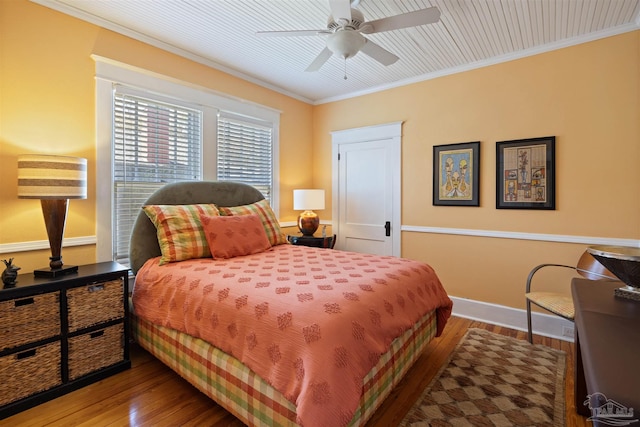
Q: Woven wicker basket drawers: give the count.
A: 4